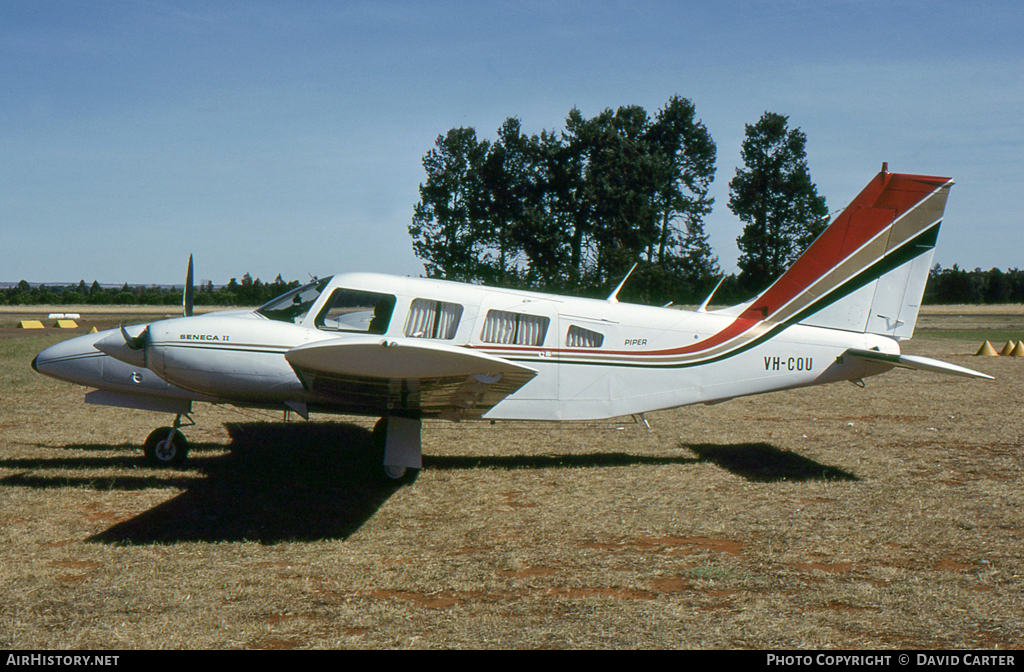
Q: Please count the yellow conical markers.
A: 3